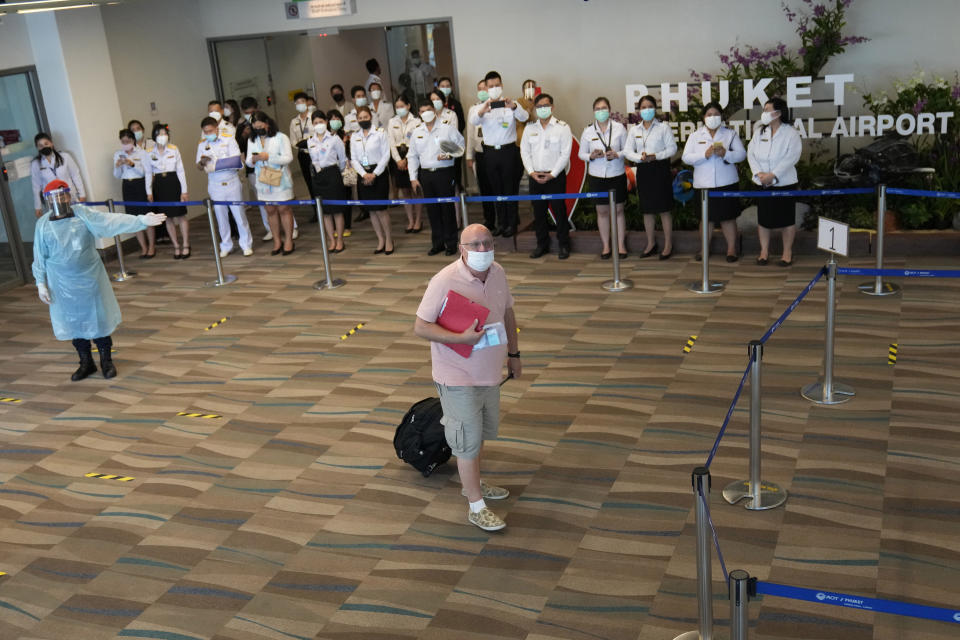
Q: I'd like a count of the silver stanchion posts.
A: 11